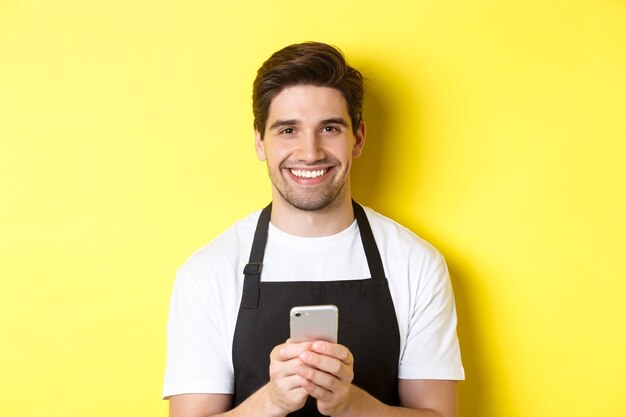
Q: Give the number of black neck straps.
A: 2